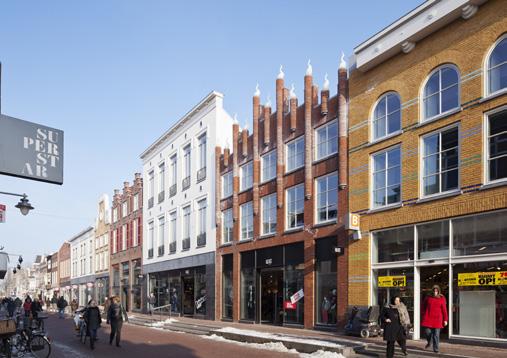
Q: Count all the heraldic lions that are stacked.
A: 0